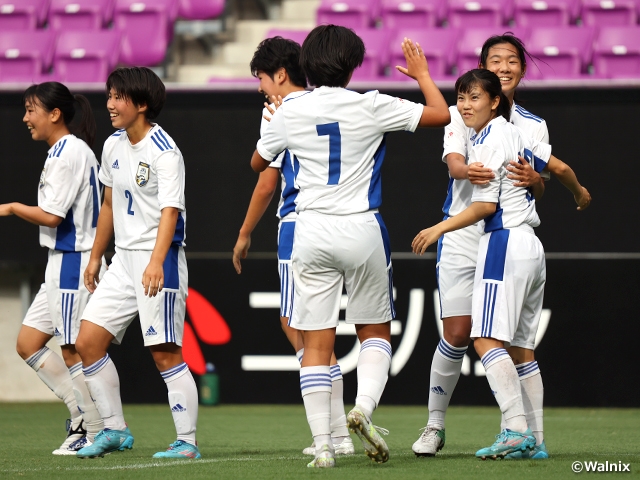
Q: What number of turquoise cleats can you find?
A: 4